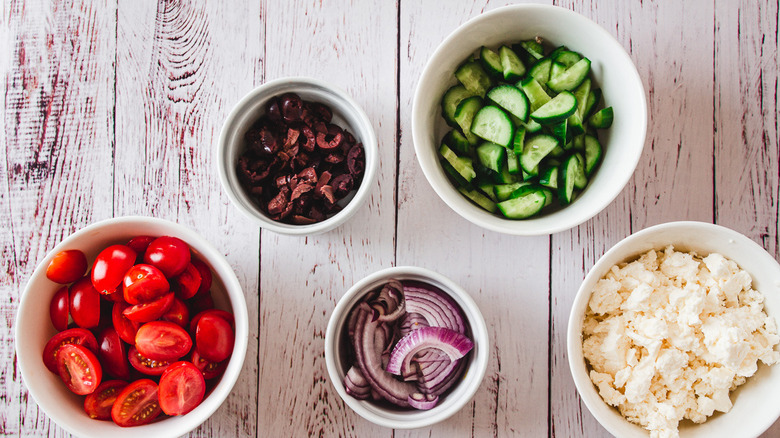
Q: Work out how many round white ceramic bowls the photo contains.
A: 5